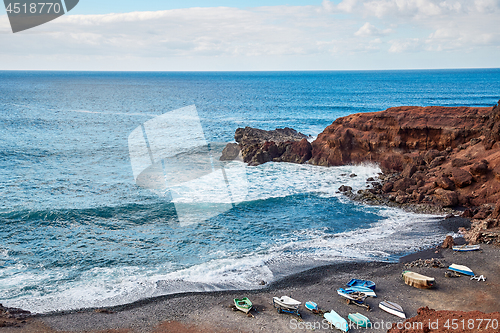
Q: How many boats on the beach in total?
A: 12